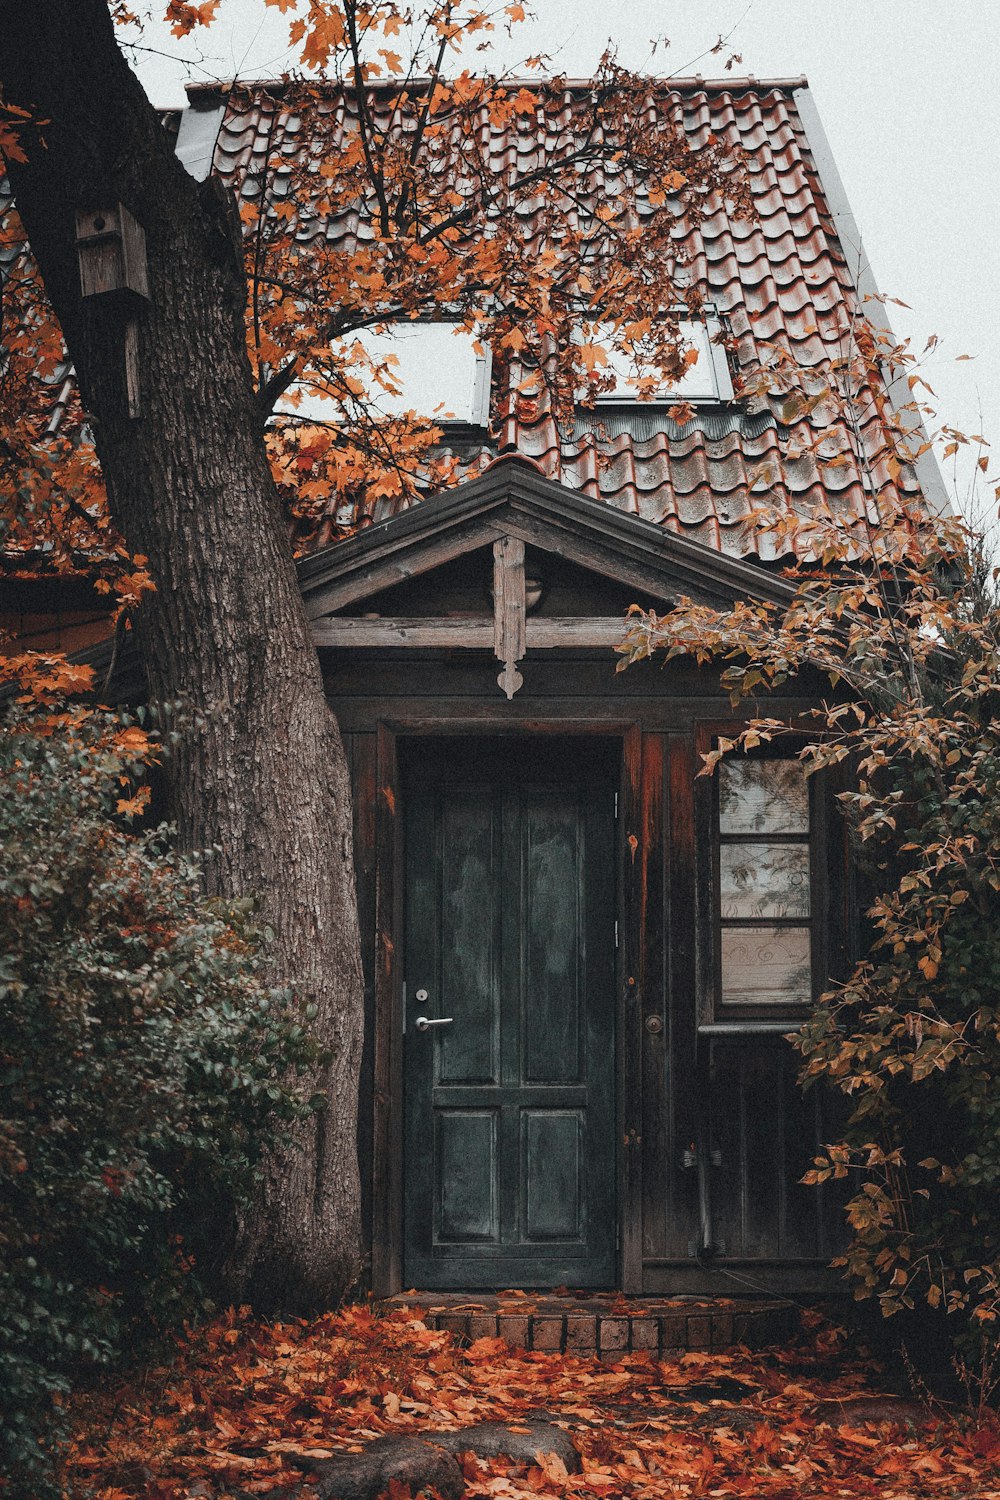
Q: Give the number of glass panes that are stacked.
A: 3